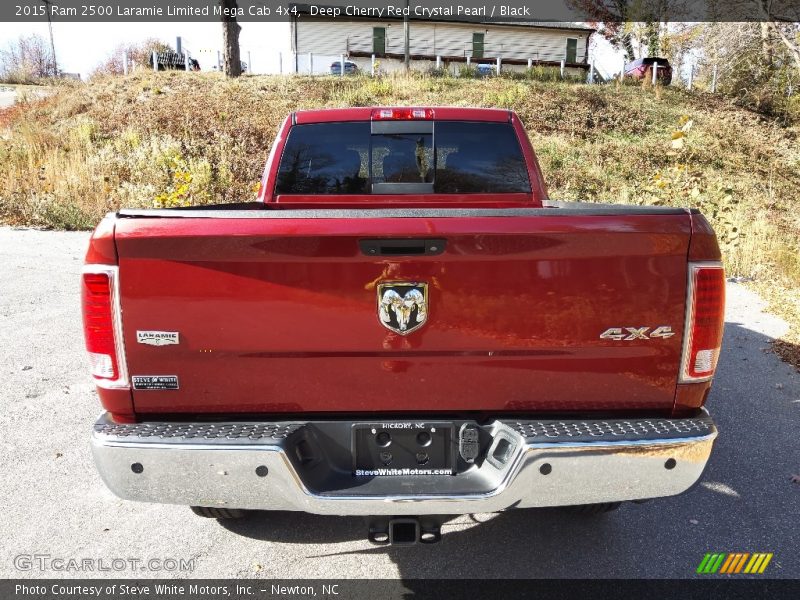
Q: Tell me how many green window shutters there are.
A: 3